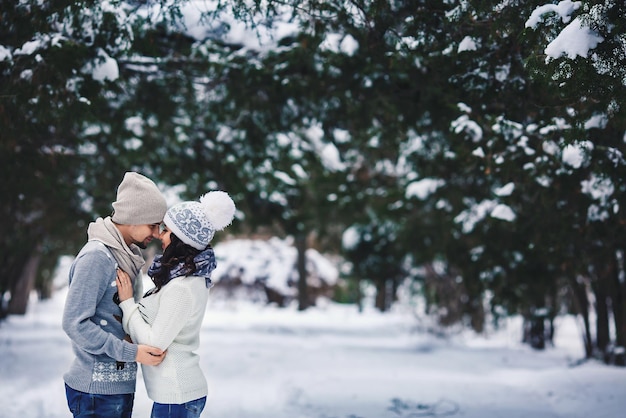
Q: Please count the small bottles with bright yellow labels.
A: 0